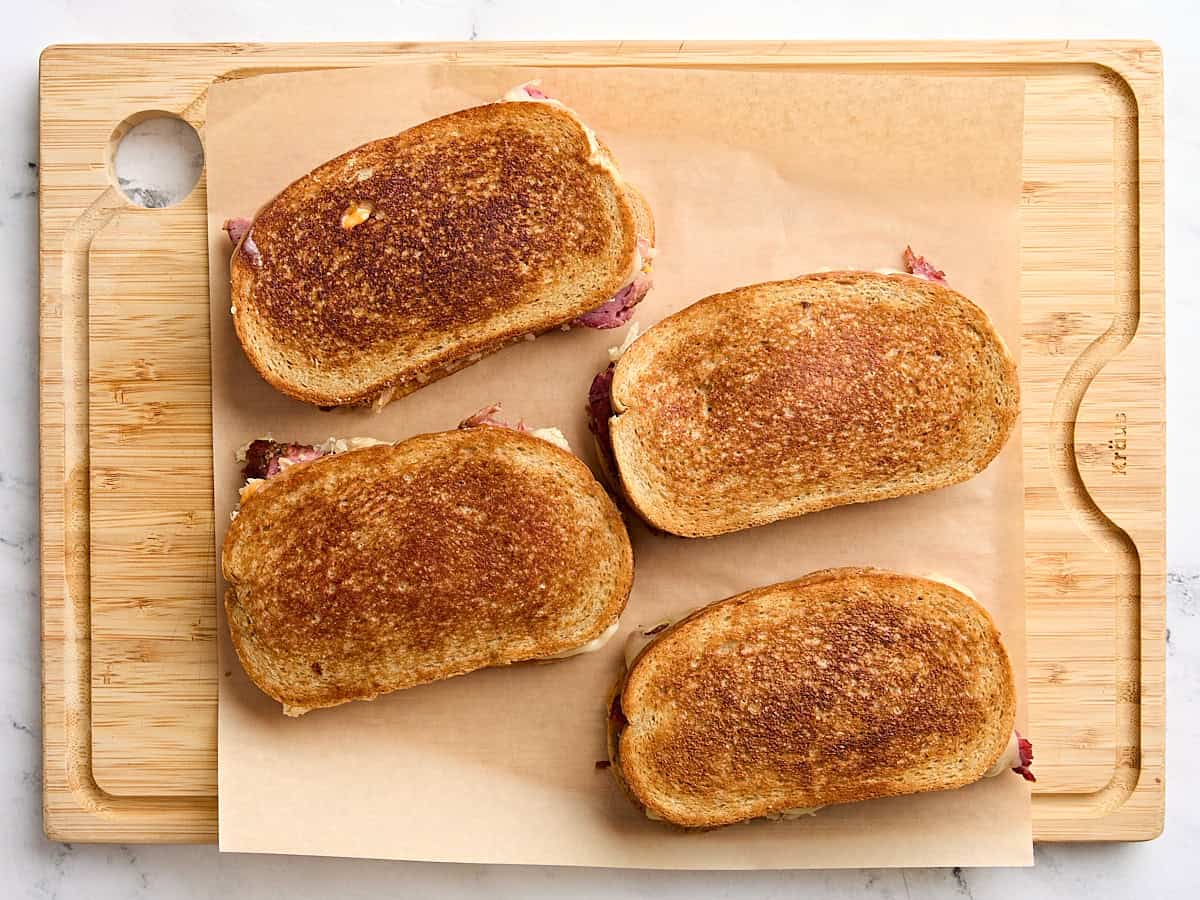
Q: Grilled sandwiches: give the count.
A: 4